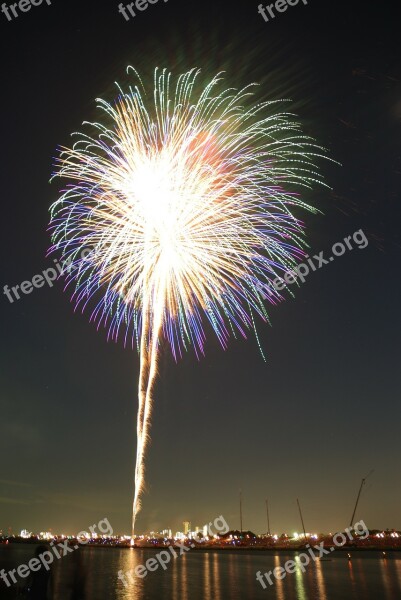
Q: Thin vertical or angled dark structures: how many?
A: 4